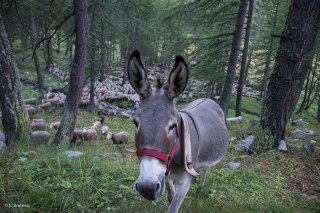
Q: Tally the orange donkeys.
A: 0